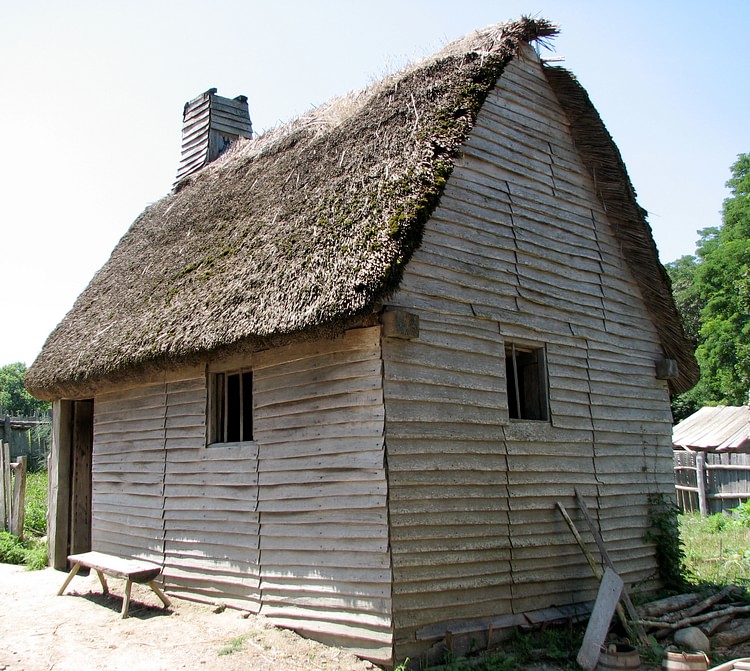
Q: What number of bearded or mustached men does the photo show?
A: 0